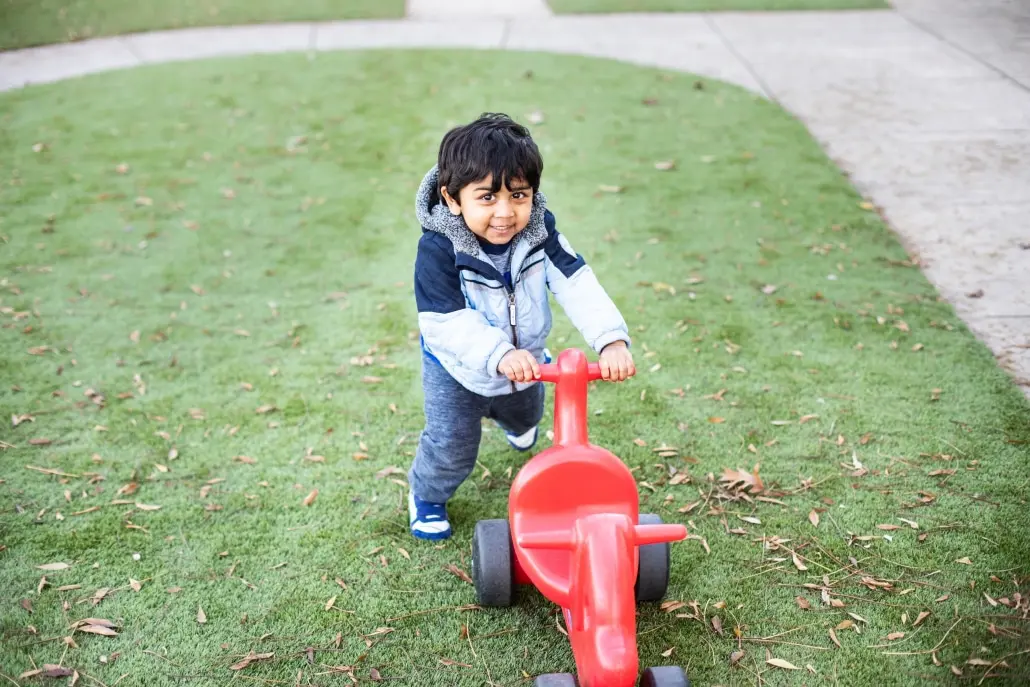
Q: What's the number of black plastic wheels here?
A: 4